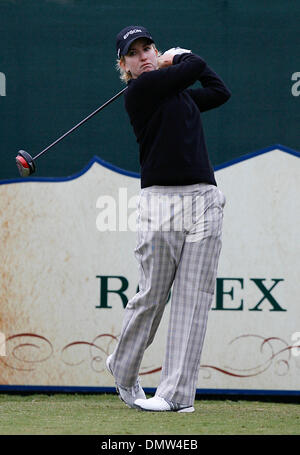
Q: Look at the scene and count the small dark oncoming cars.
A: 0